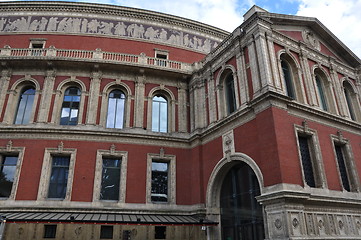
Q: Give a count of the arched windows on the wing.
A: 4